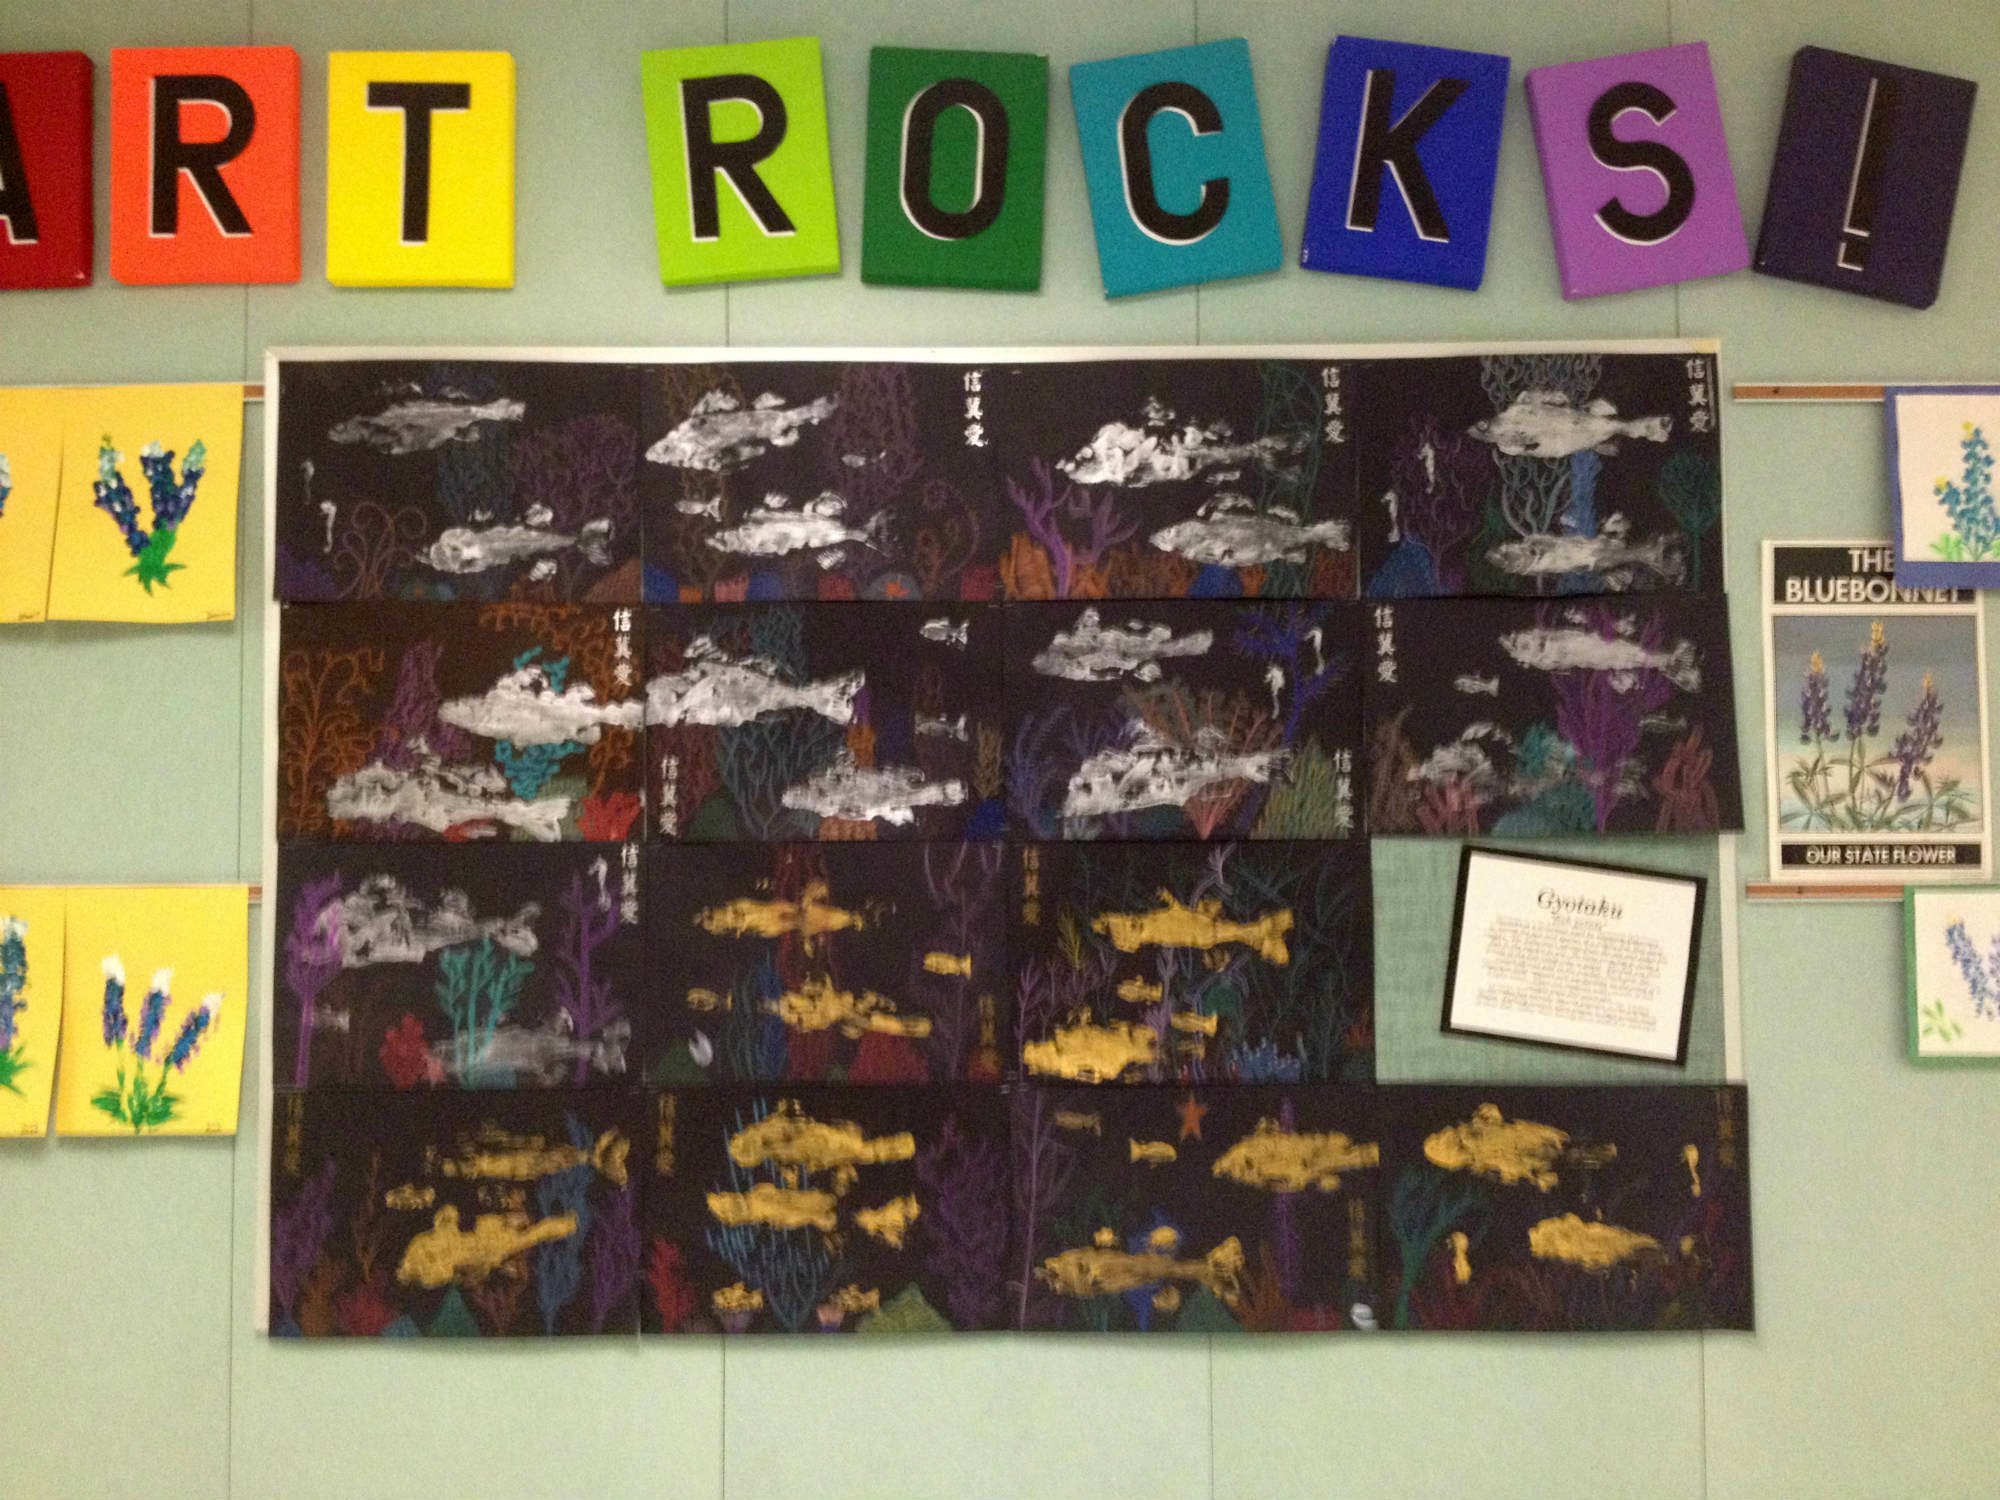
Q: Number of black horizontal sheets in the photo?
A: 15